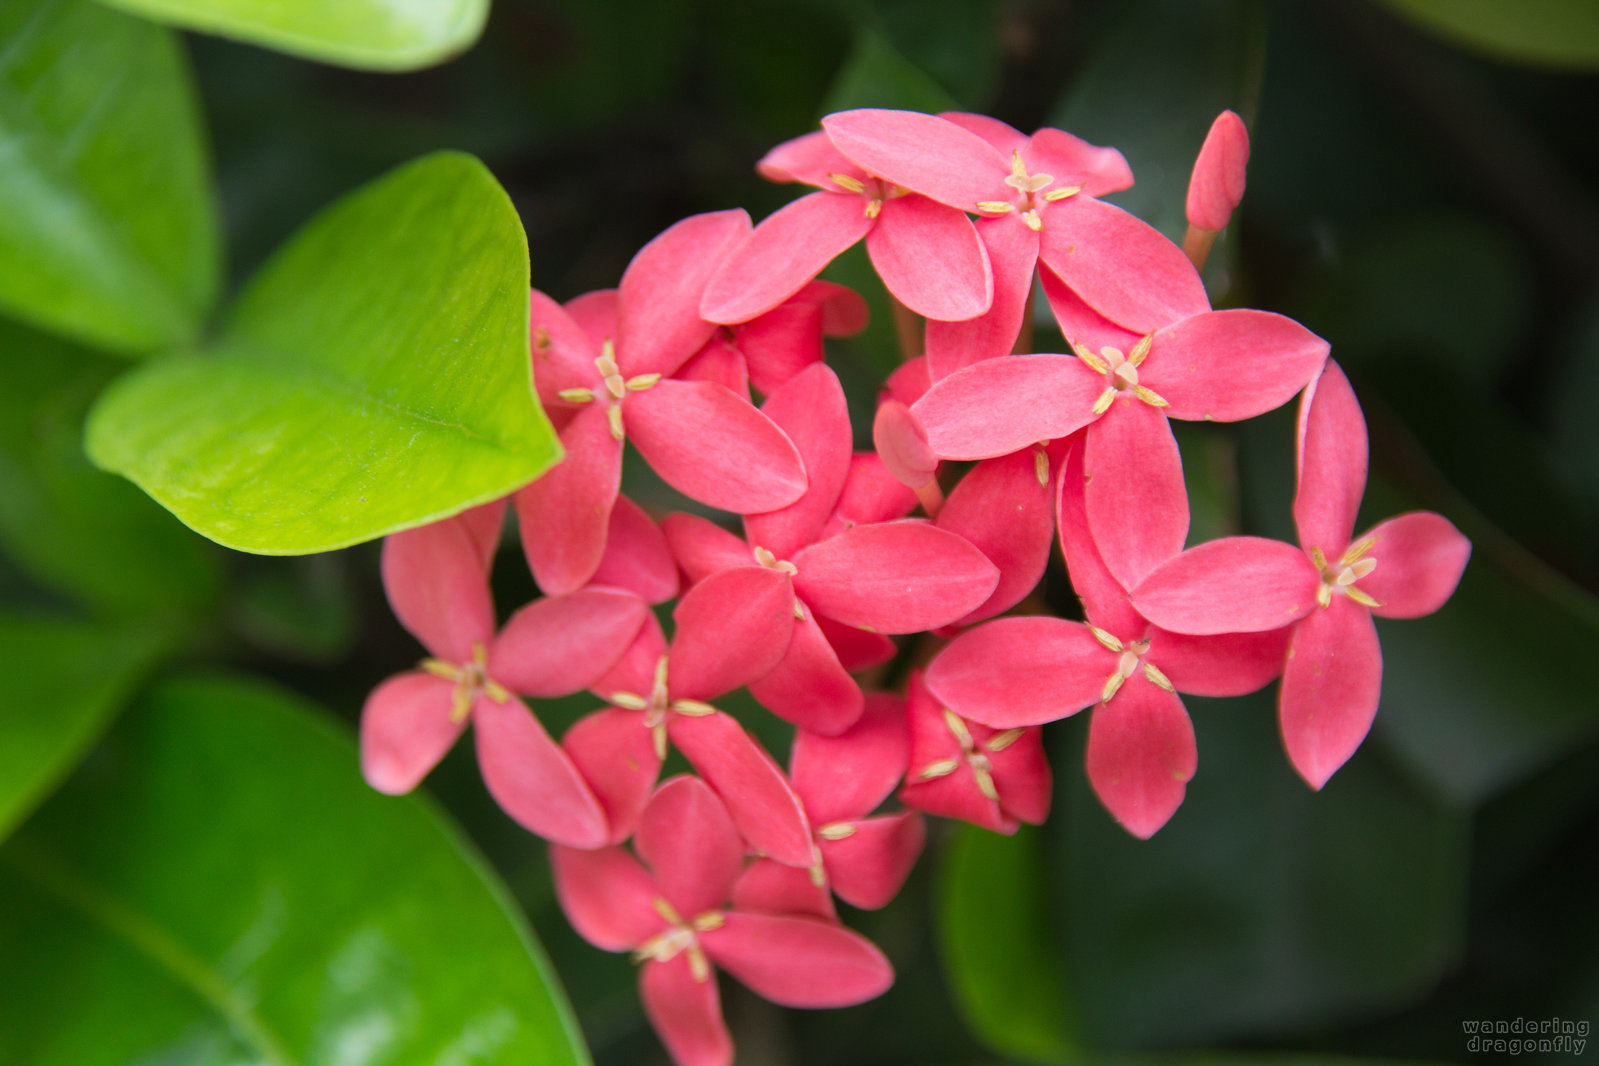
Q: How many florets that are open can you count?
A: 13